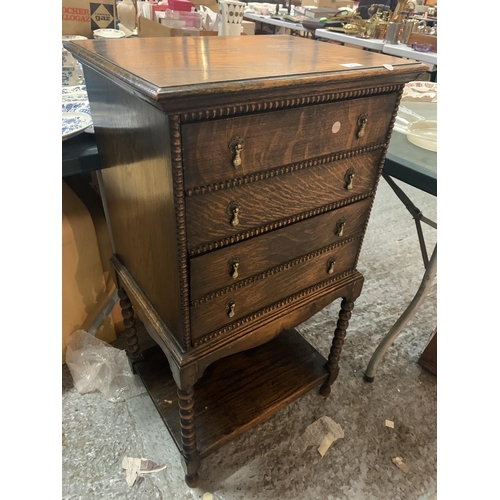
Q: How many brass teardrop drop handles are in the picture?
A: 8